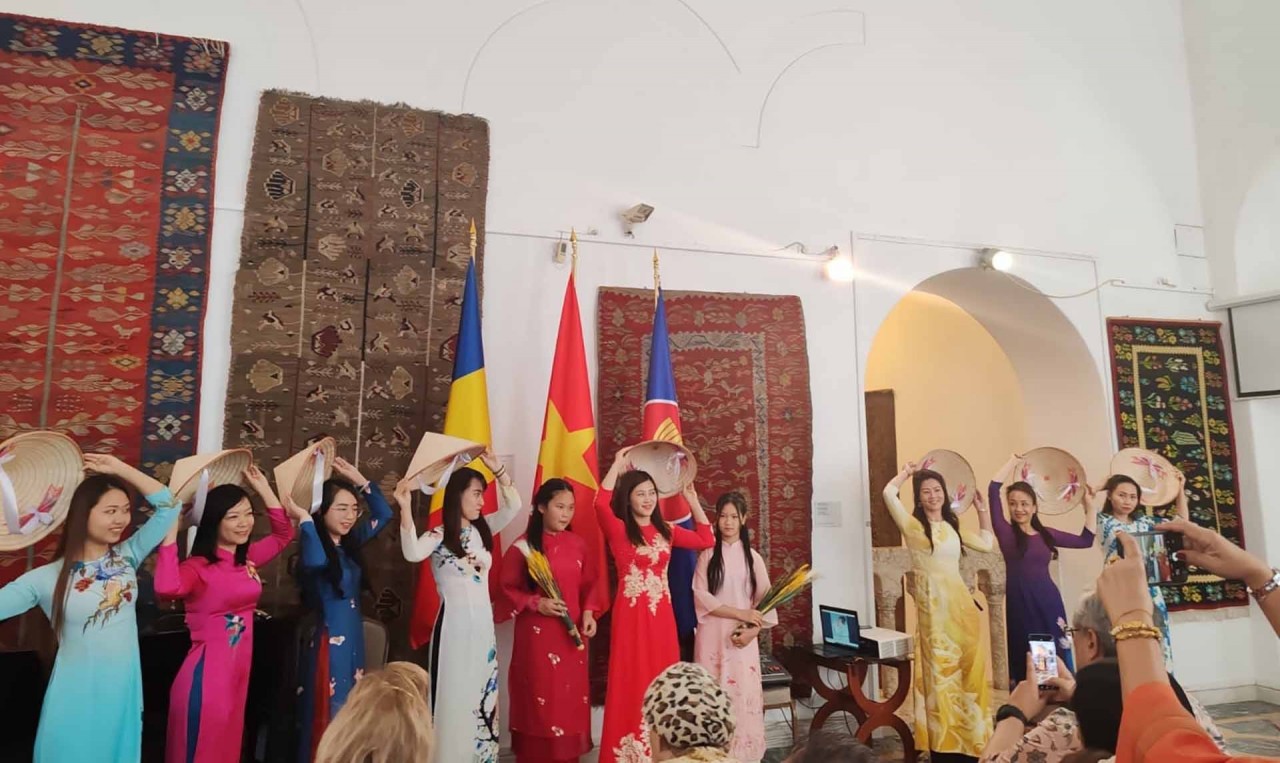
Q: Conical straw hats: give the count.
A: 8